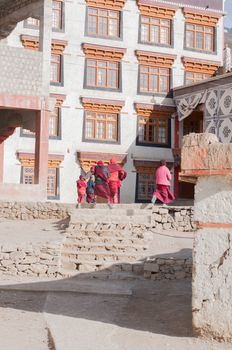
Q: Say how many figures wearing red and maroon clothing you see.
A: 5